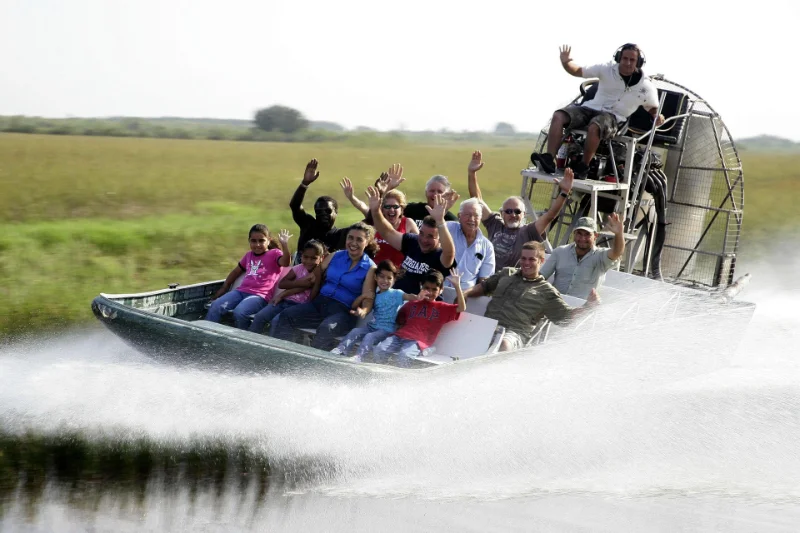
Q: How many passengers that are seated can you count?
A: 13